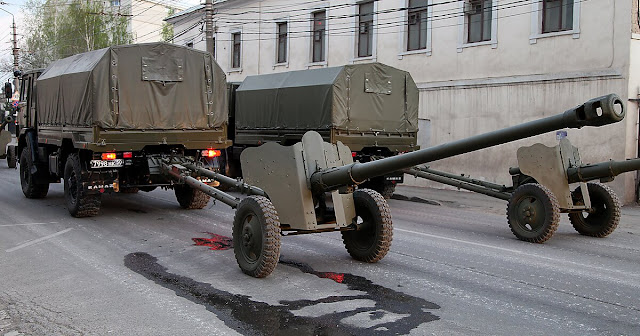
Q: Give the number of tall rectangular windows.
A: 7